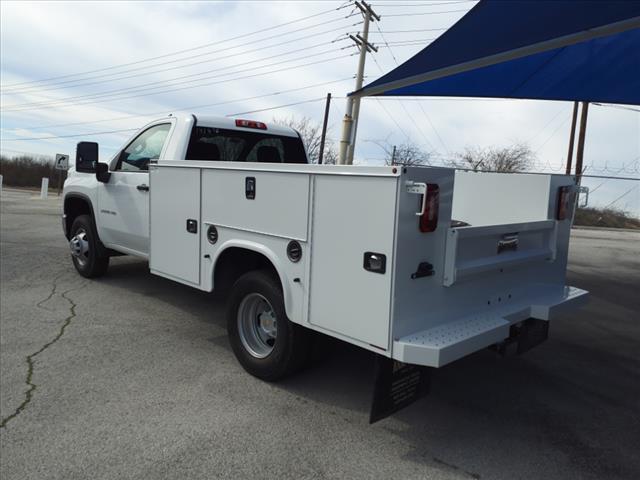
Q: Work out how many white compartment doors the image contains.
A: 3